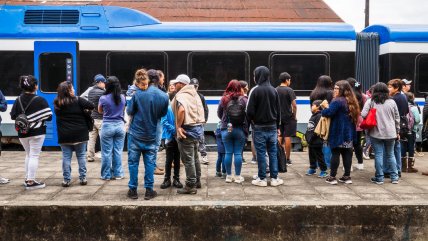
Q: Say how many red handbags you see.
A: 1